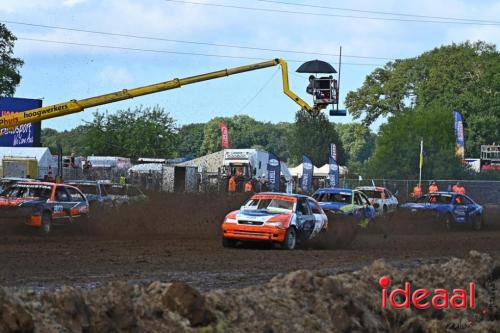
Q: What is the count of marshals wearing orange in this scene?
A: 5